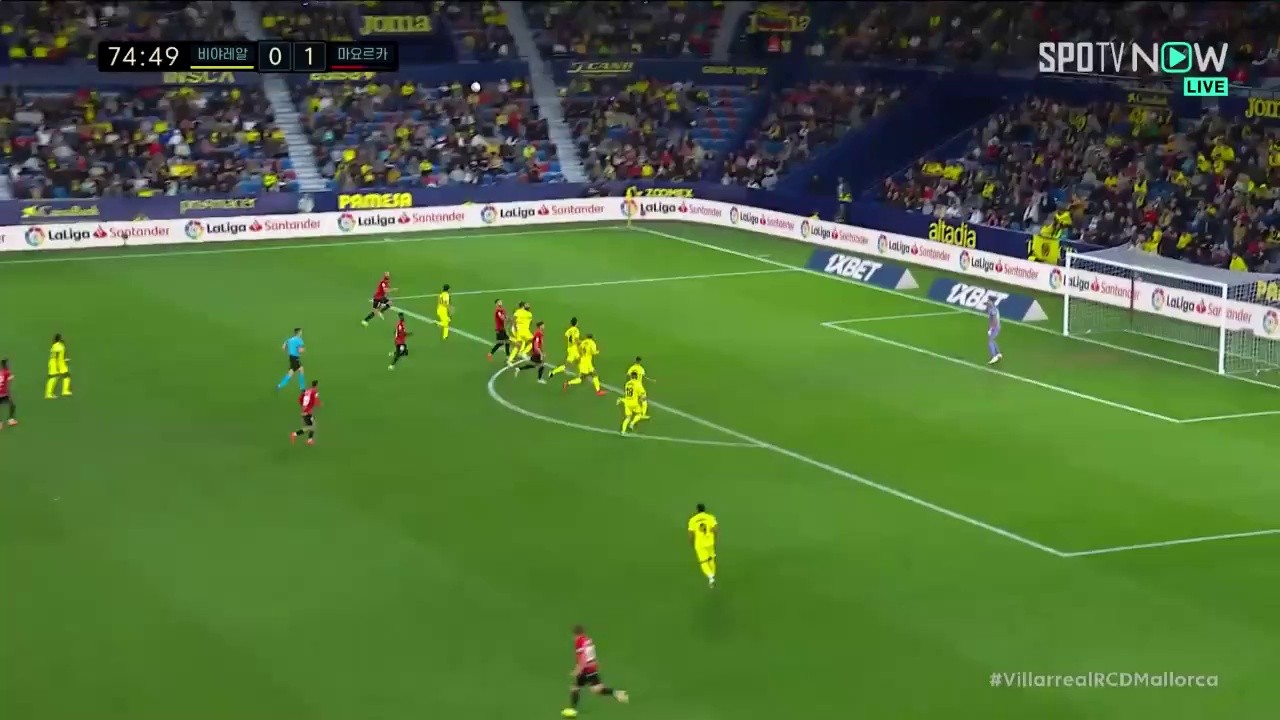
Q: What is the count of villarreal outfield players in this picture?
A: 9